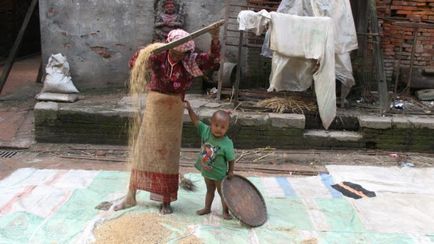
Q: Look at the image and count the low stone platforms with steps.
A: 1